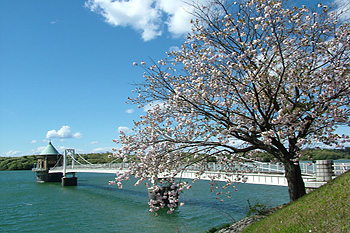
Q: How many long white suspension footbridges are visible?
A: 1